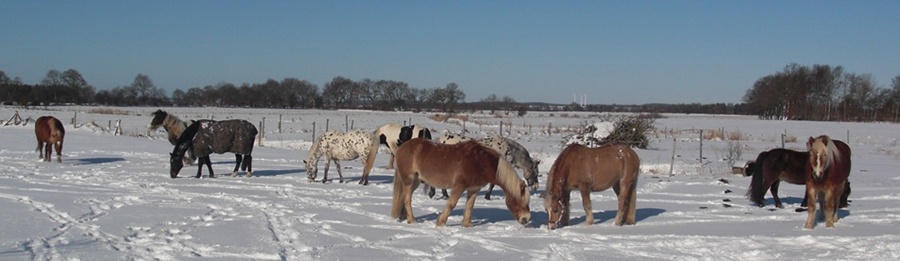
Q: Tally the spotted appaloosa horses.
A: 2